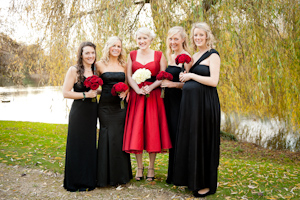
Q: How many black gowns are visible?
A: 4